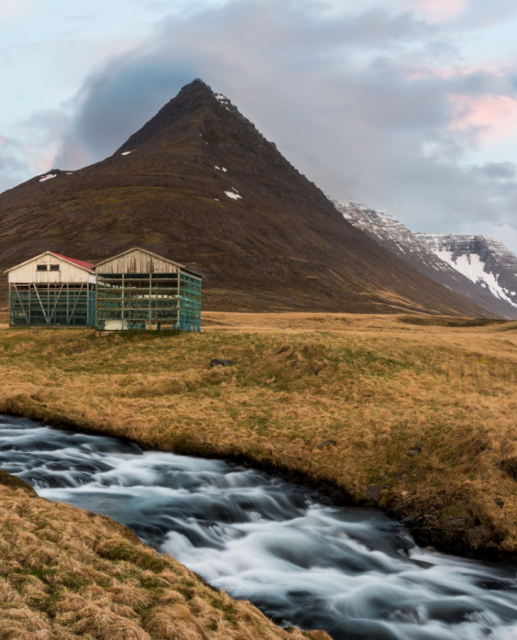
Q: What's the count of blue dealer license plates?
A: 0